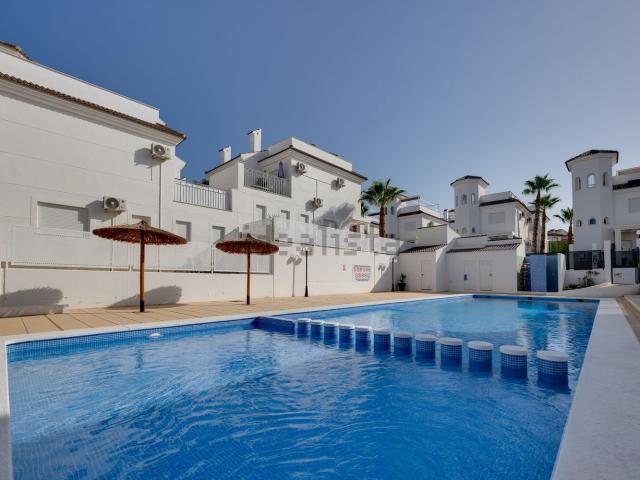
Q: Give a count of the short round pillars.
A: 12